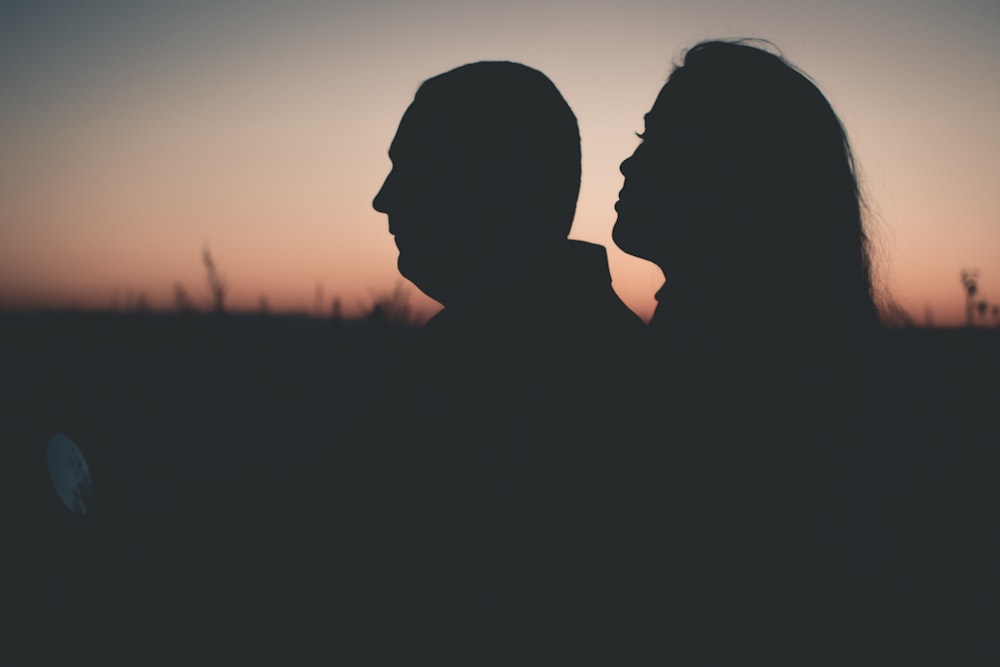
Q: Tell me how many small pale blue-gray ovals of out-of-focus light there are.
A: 1